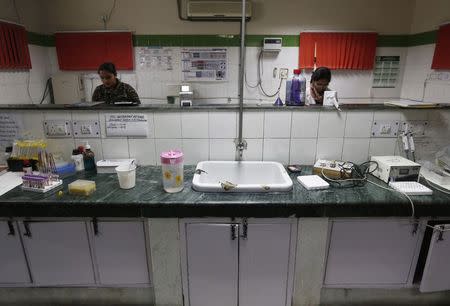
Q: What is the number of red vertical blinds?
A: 4